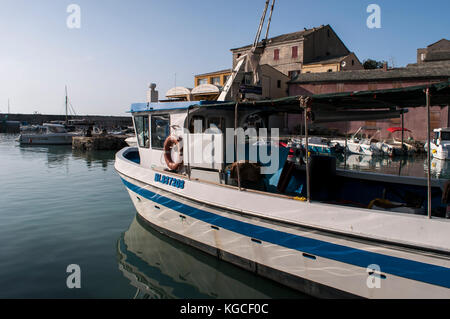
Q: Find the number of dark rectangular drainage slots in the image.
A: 7